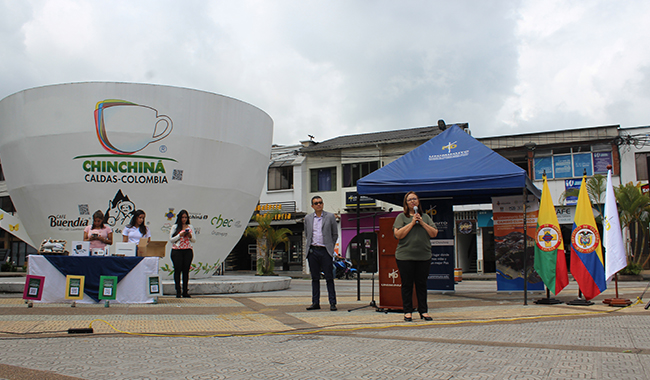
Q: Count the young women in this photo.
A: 3